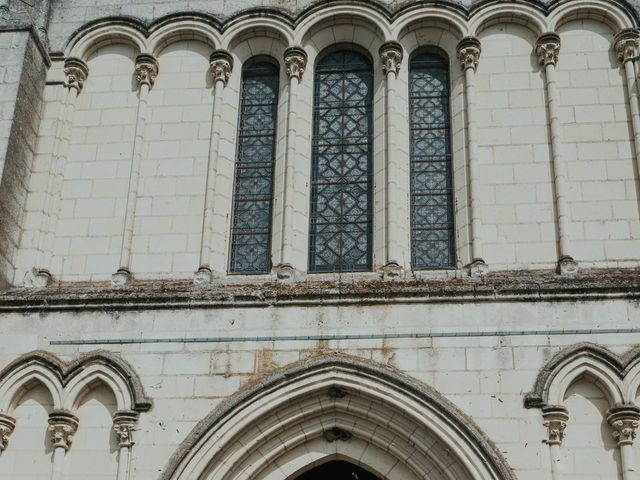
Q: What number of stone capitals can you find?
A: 13